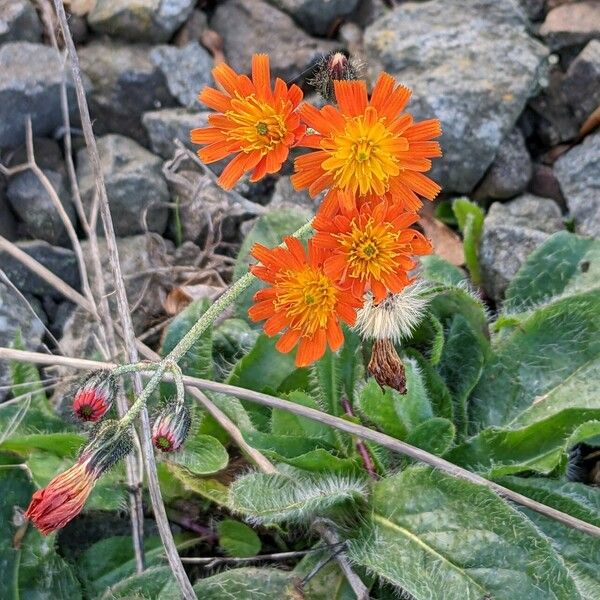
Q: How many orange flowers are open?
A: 4